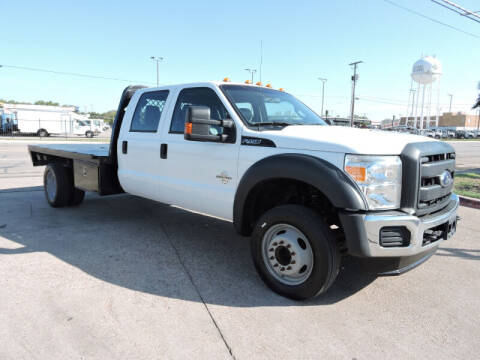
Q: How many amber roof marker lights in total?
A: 5